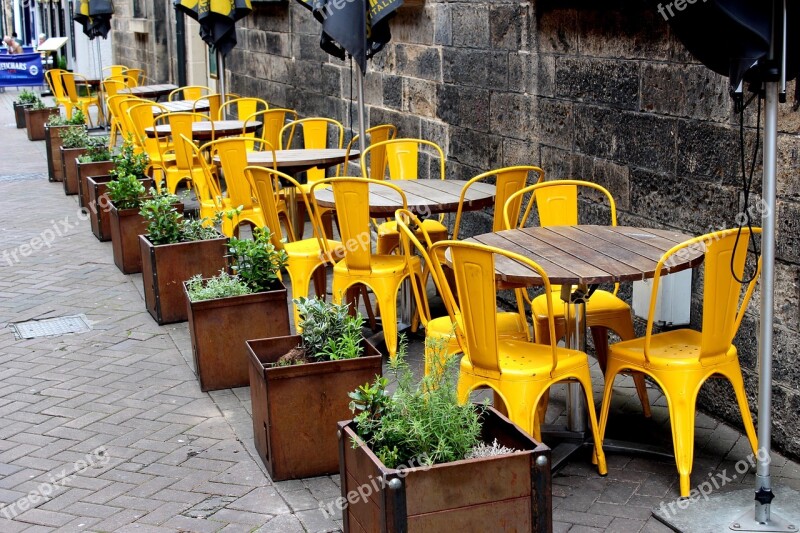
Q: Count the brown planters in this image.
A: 11